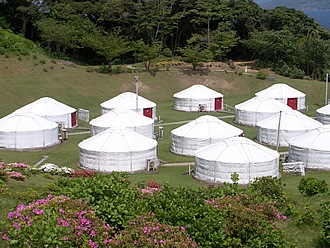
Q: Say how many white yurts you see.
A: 13